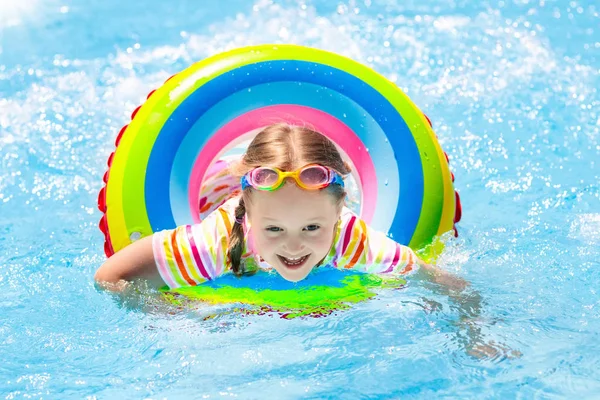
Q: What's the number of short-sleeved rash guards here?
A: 1